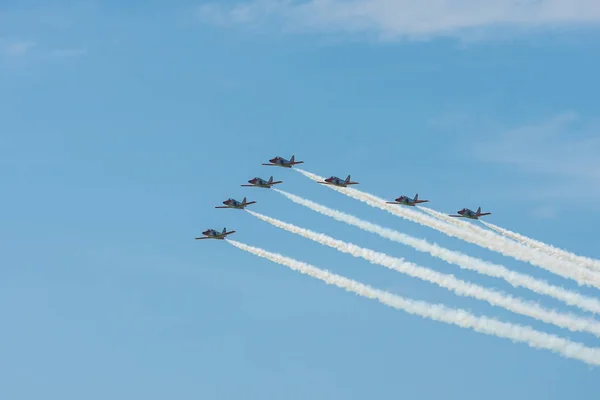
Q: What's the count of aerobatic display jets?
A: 7